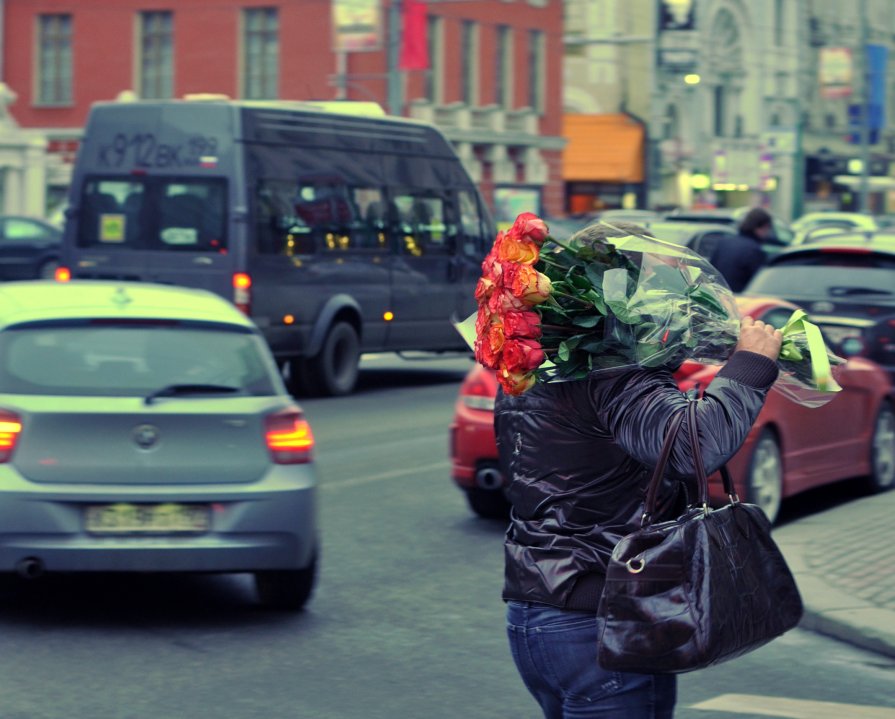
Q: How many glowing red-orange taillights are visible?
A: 4